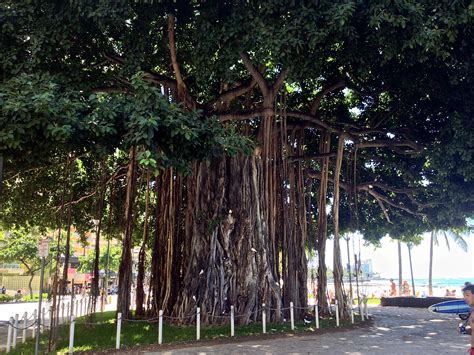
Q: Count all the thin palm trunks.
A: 3